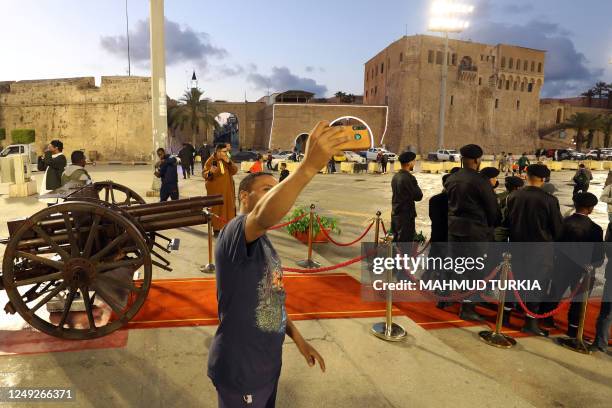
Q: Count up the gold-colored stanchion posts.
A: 6